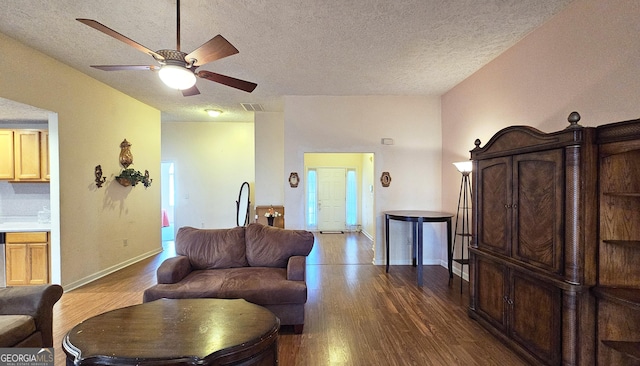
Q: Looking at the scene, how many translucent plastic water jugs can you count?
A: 0